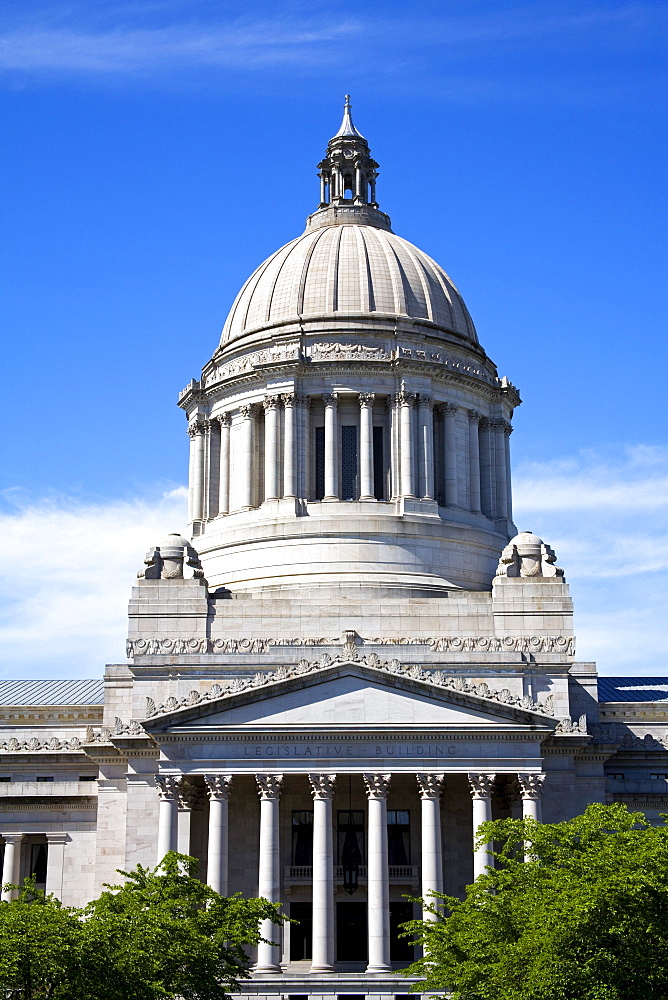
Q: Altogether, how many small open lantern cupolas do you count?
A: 1